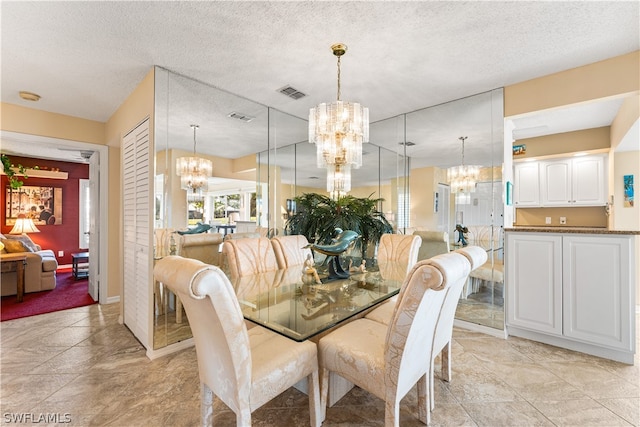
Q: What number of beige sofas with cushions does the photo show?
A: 1